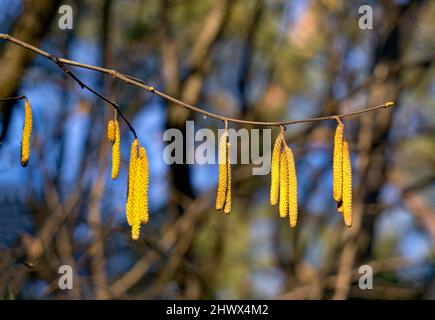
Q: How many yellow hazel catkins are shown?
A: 14